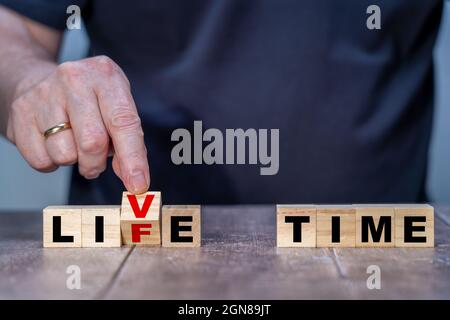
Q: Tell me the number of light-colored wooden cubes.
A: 8